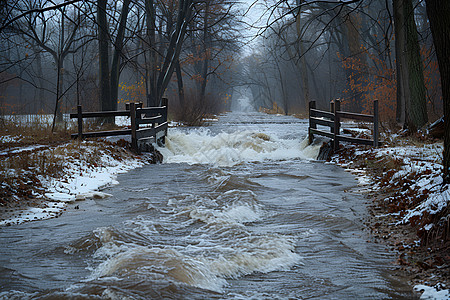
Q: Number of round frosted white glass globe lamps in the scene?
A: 0